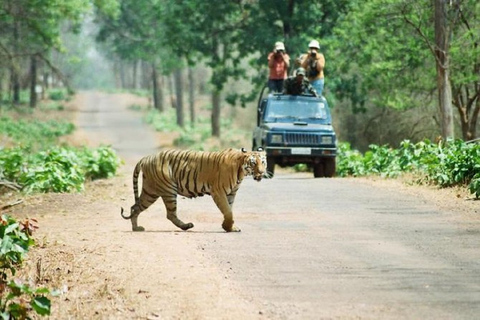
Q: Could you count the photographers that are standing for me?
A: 2